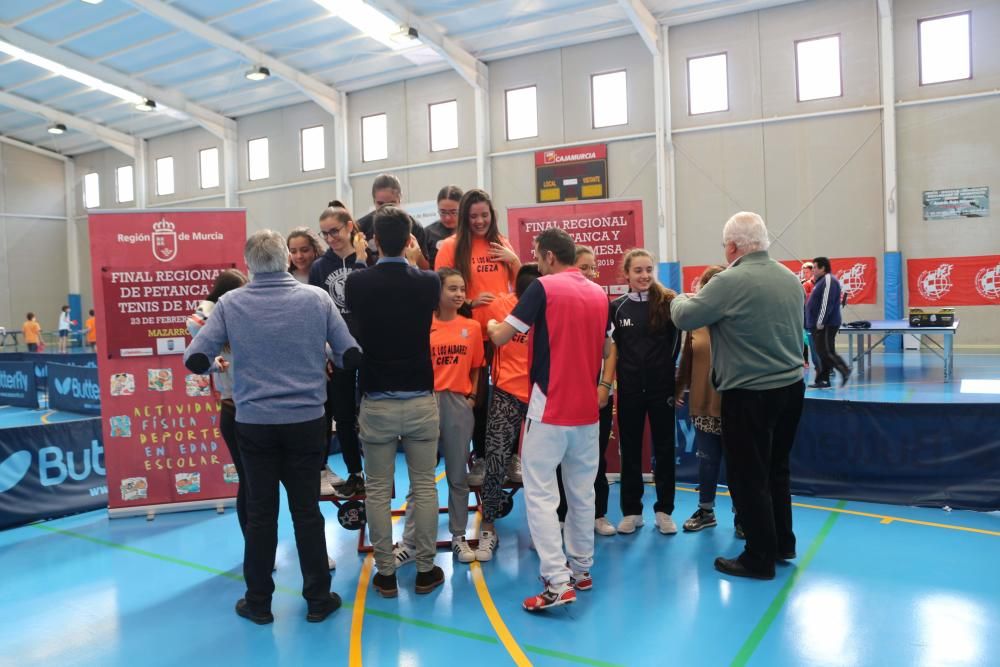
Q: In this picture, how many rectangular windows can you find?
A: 13